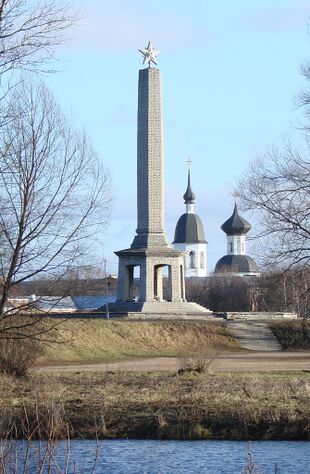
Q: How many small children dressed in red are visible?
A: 0